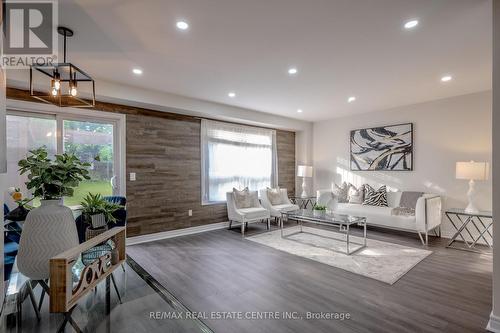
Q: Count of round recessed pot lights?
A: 8